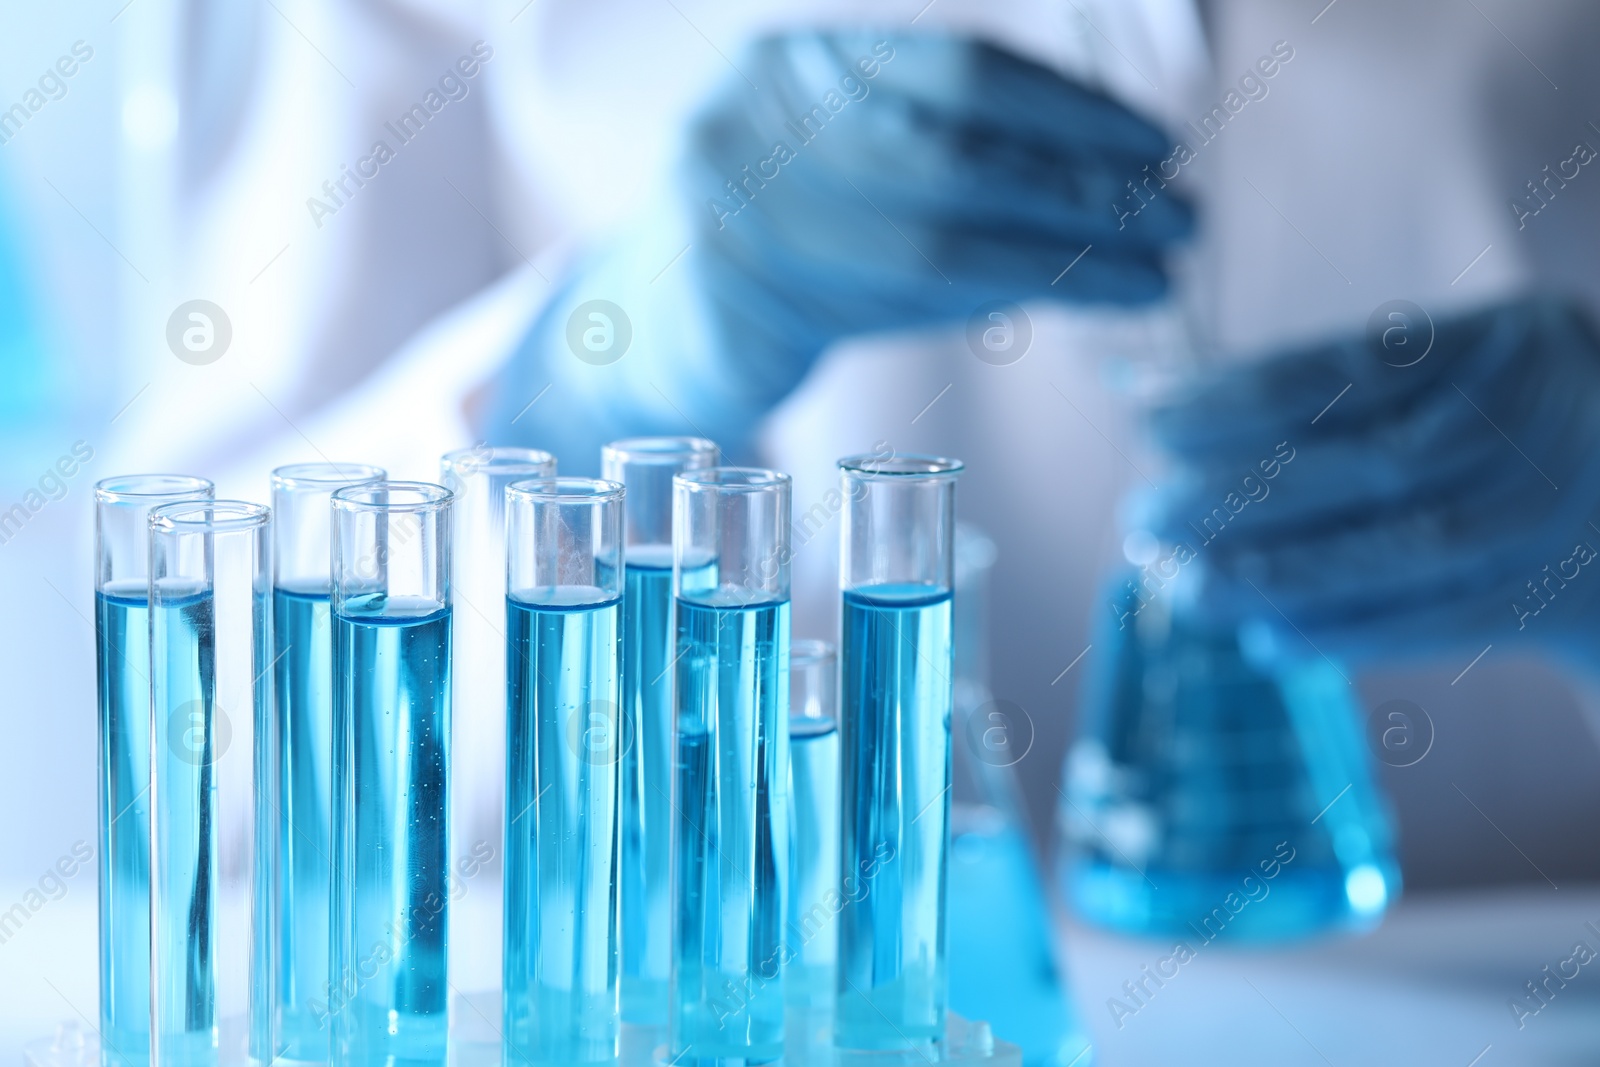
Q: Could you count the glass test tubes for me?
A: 10